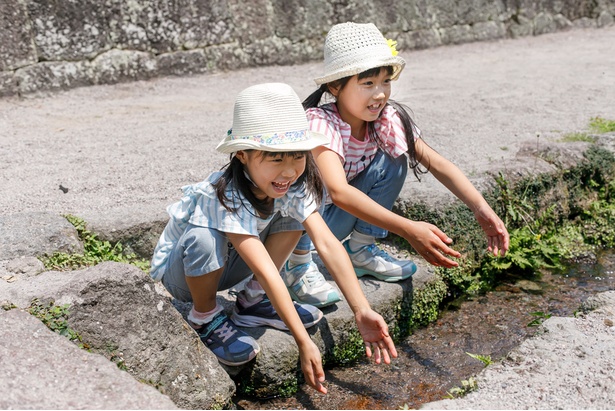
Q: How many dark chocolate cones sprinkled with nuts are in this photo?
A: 0